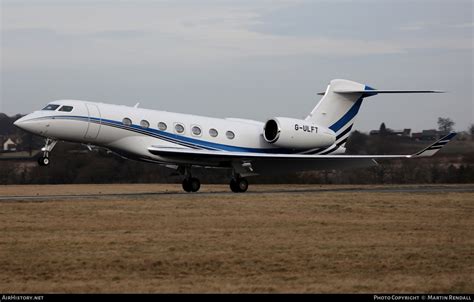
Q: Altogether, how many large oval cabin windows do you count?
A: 7